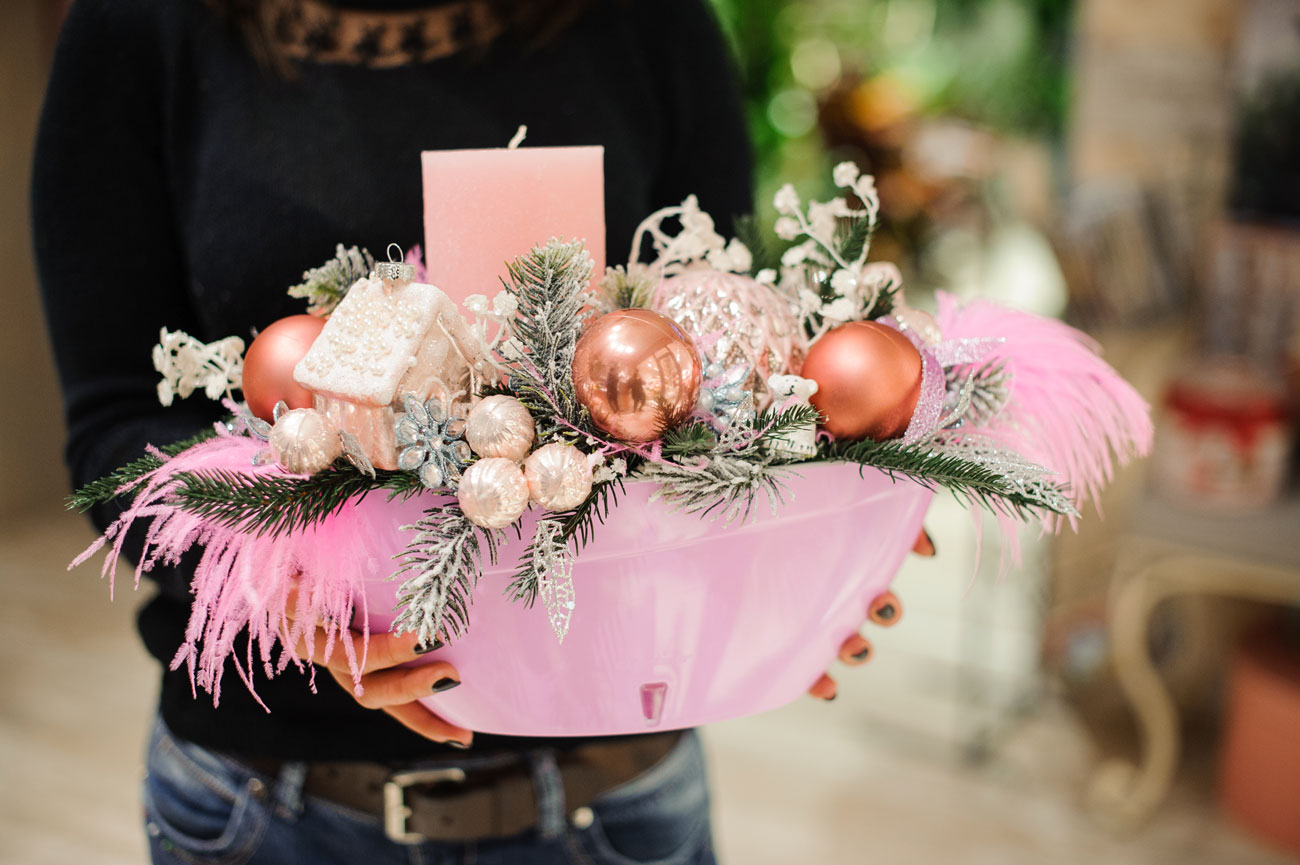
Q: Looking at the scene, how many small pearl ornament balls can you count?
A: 4